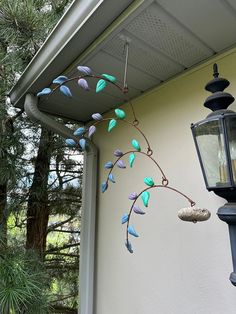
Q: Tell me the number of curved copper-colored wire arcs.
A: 4